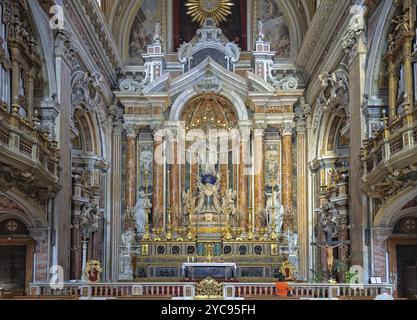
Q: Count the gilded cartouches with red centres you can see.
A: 2